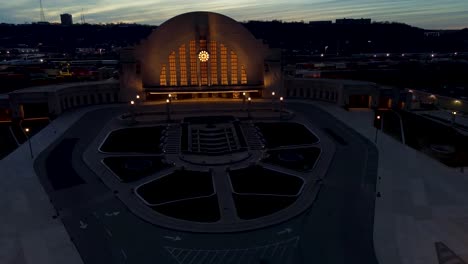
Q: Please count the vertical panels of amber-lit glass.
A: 9